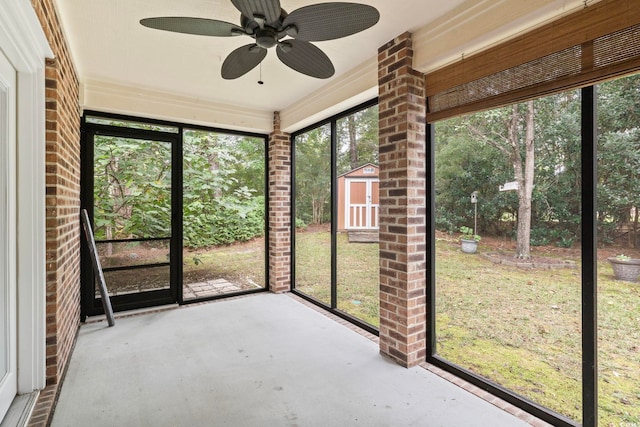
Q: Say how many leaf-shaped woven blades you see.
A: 5